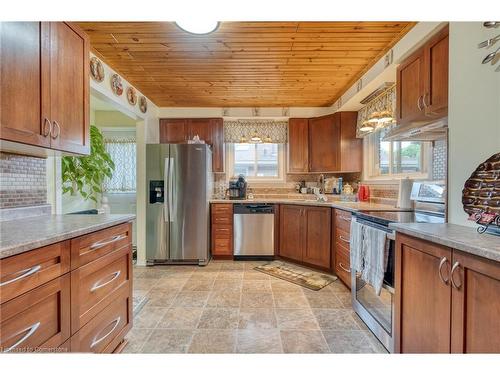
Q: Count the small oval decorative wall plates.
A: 4